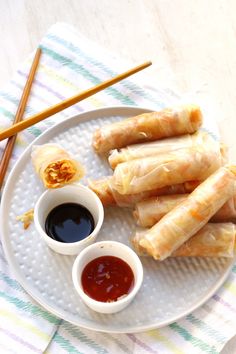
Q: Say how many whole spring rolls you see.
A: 7